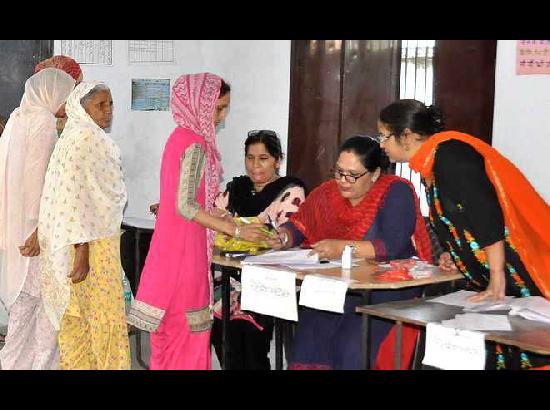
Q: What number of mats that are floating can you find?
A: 0